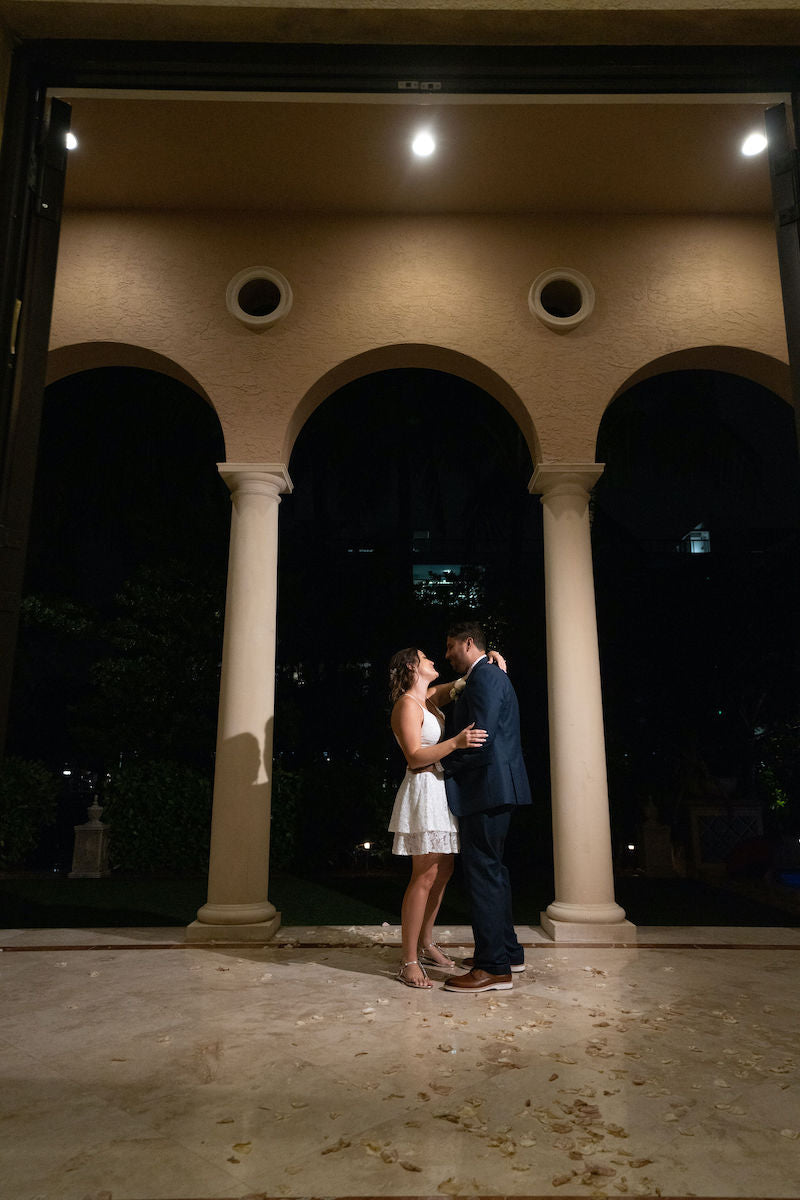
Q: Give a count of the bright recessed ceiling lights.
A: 3